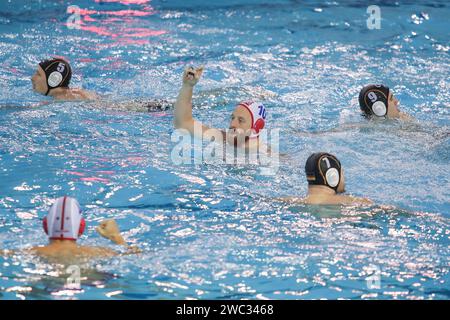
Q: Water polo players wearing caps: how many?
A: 5